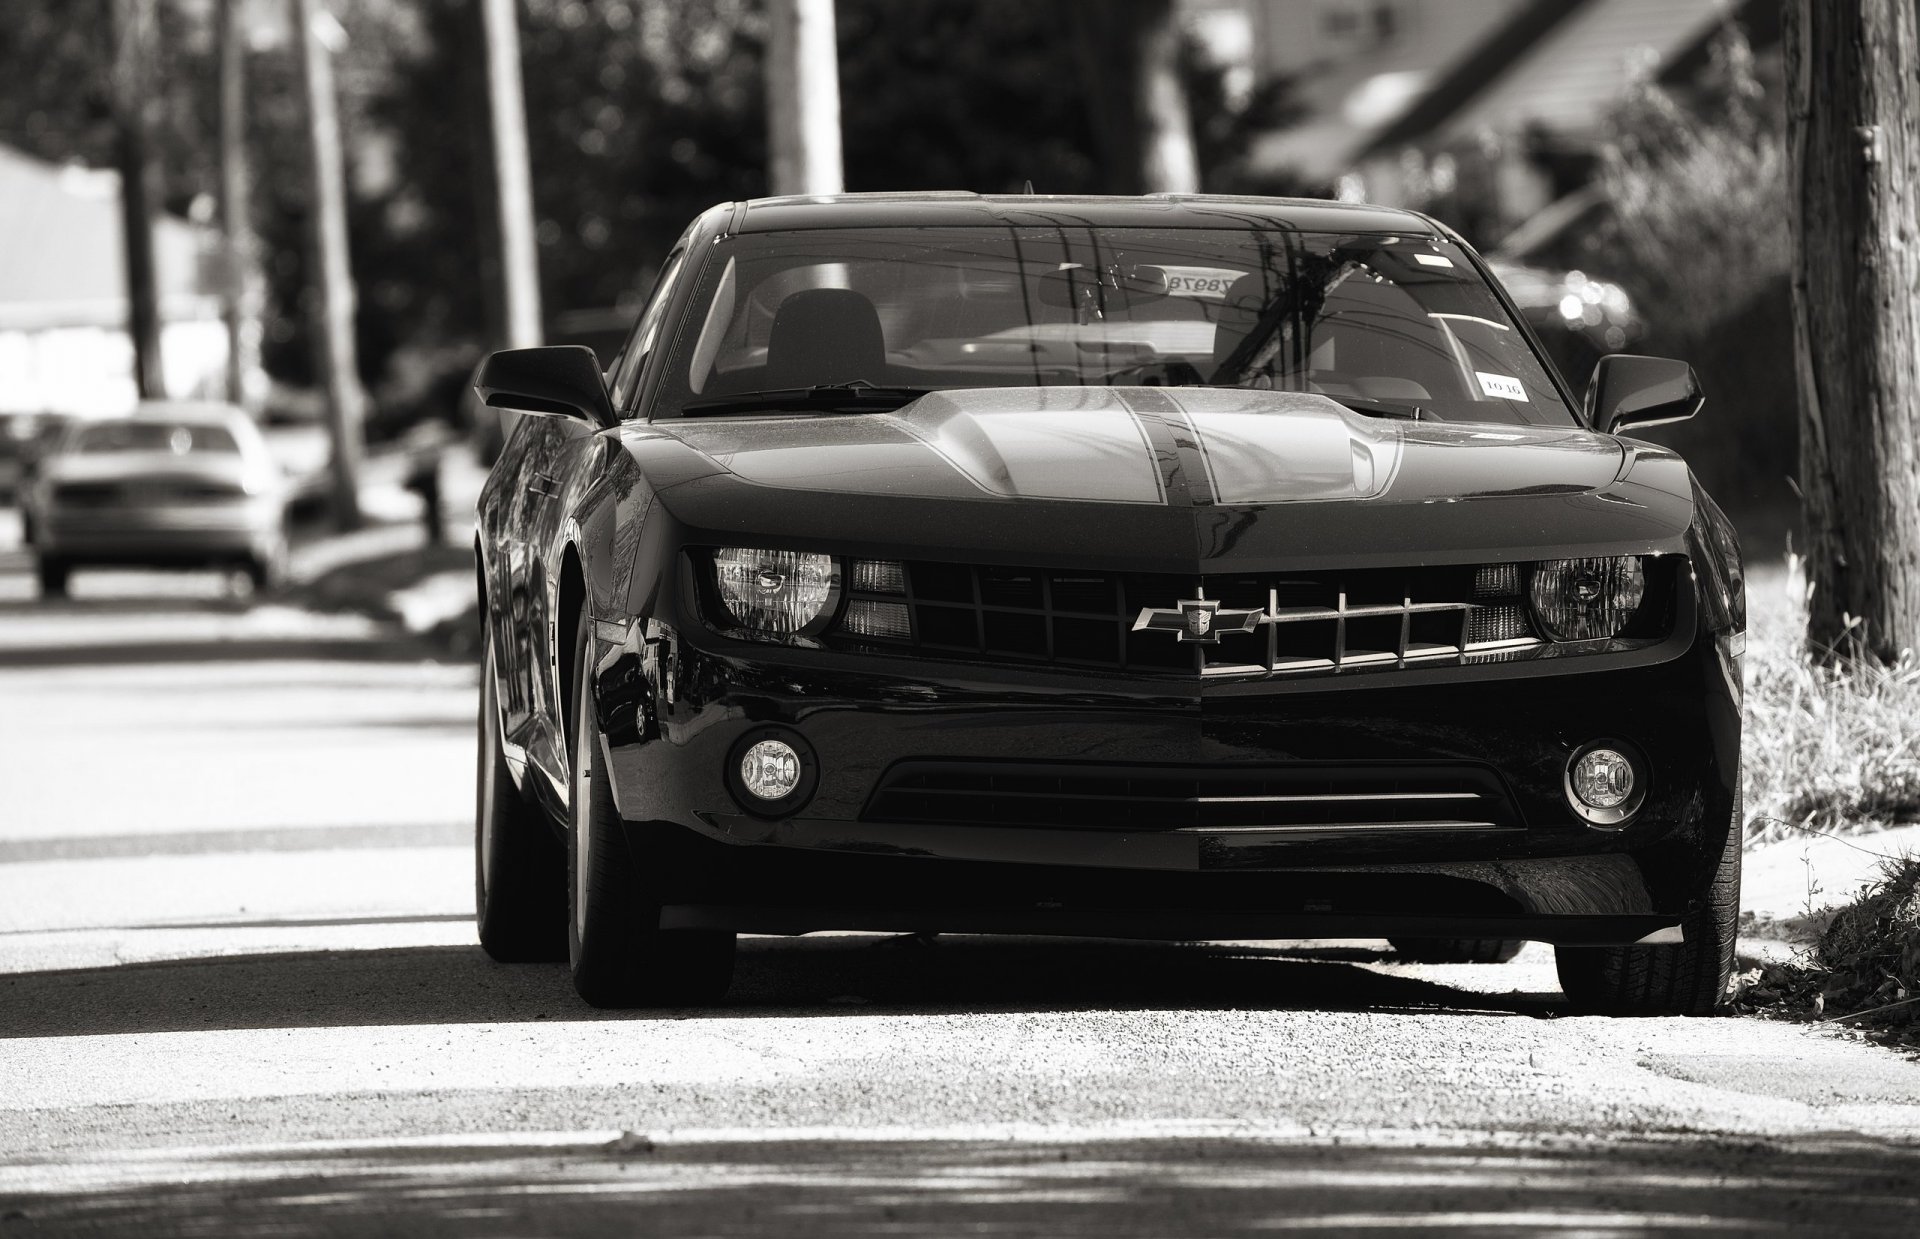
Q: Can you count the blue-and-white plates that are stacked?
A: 0